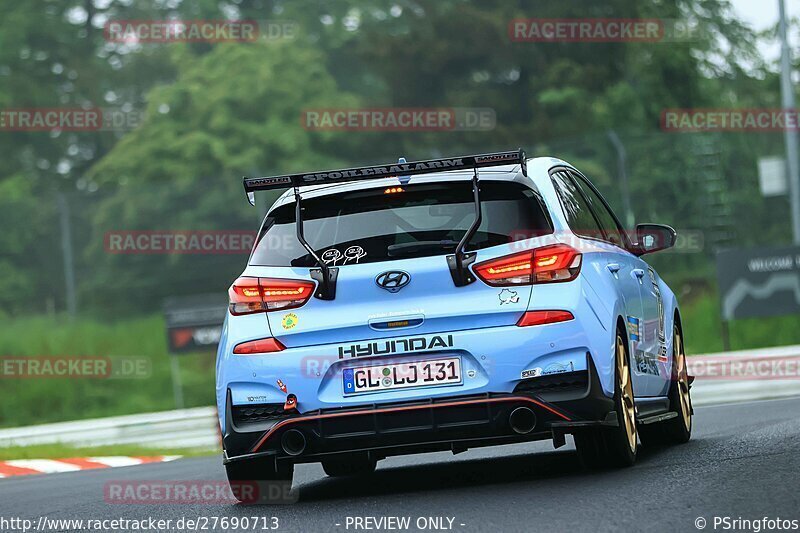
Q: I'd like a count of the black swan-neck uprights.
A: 2